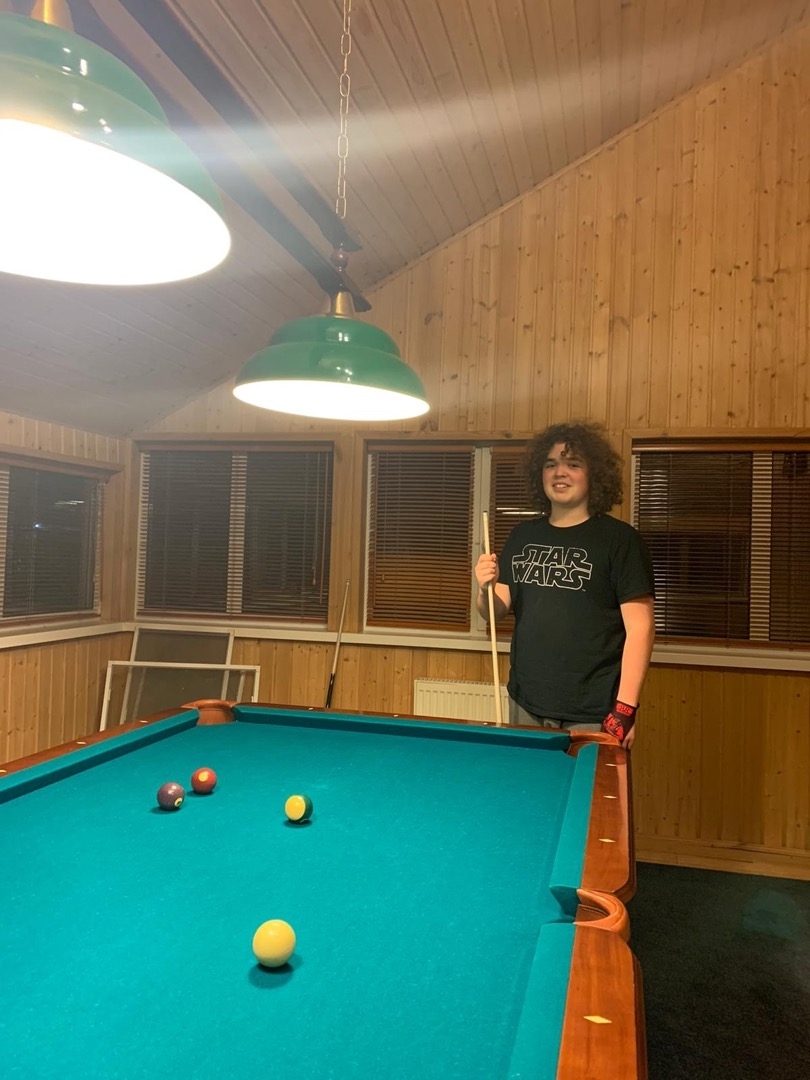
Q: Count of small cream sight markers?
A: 10